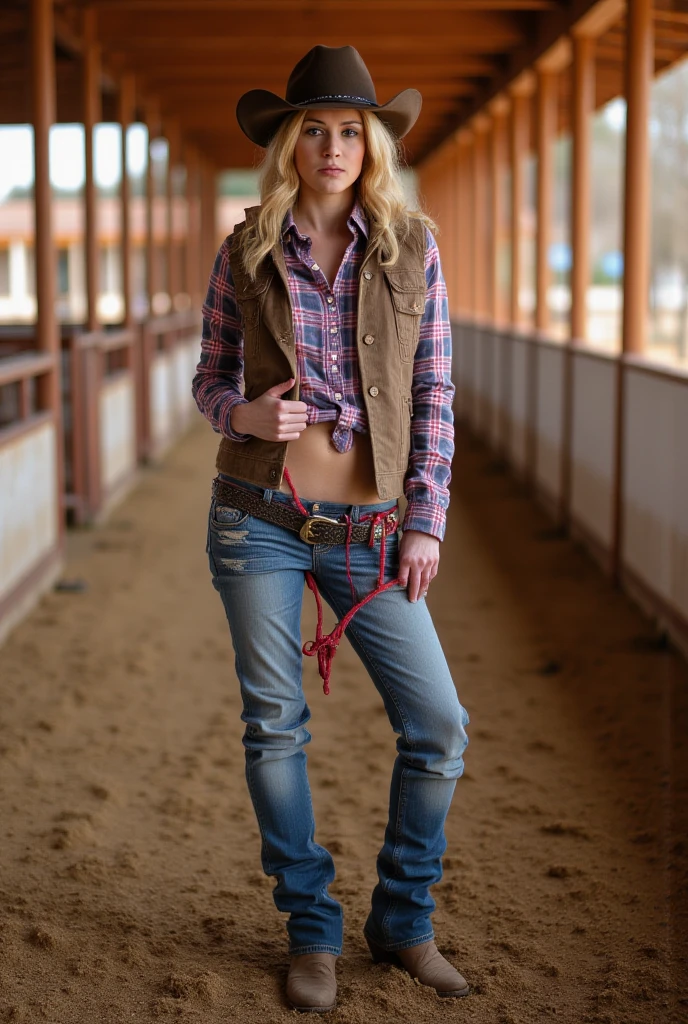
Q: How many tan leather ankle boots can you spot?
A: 2